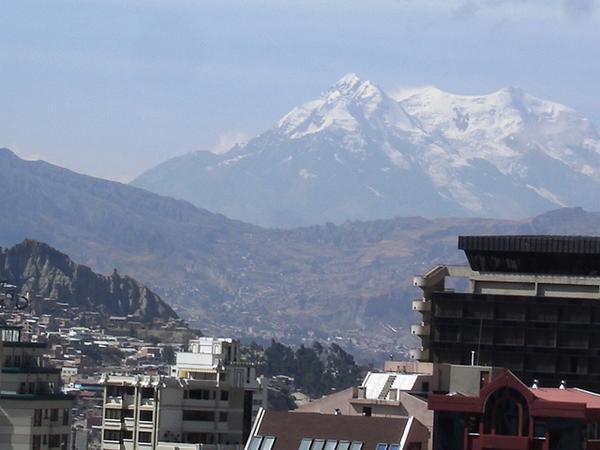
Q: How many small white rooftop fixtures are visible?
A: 2